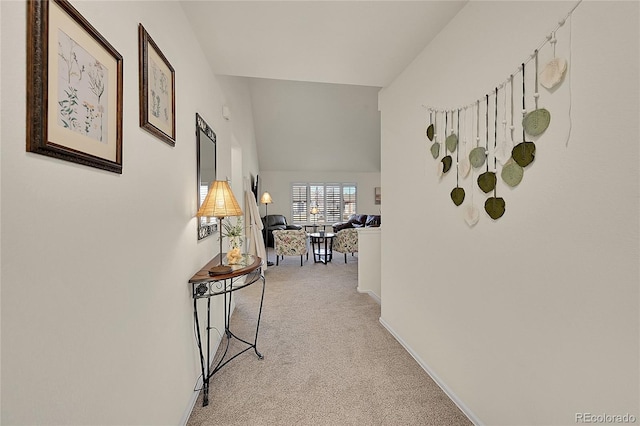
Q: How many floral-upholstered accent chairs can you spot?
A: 2